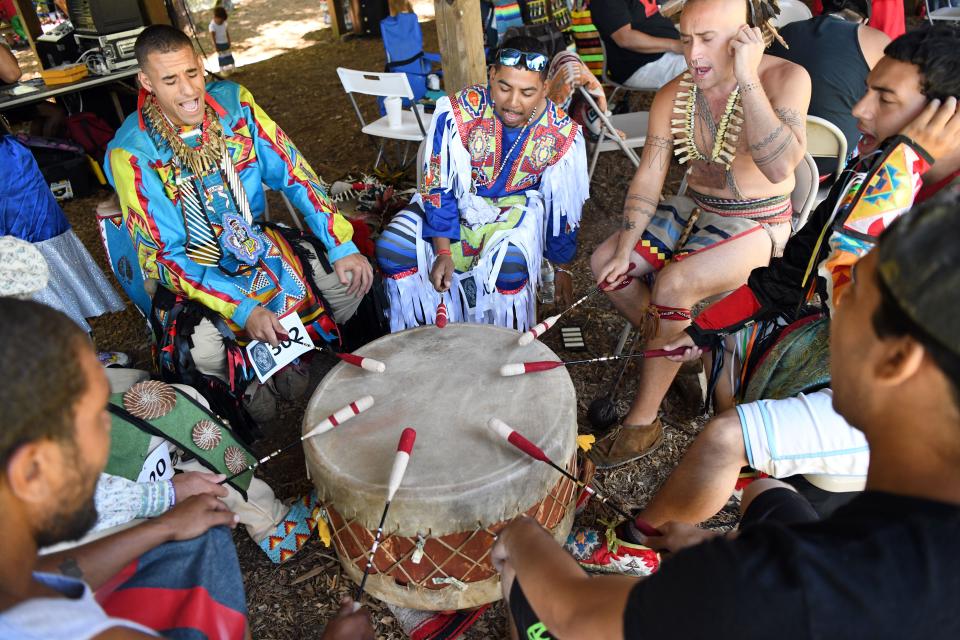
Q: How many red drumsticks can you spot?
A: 7